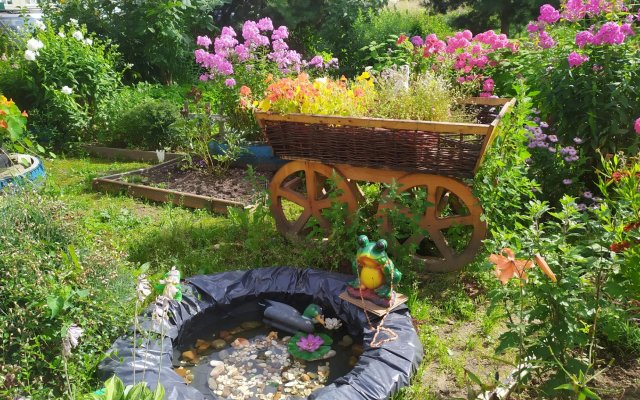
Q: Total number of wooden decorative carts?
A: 1